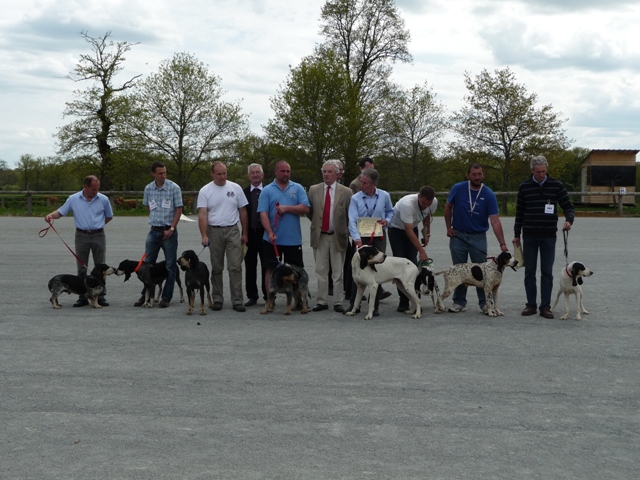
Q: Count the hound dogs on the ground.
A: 8